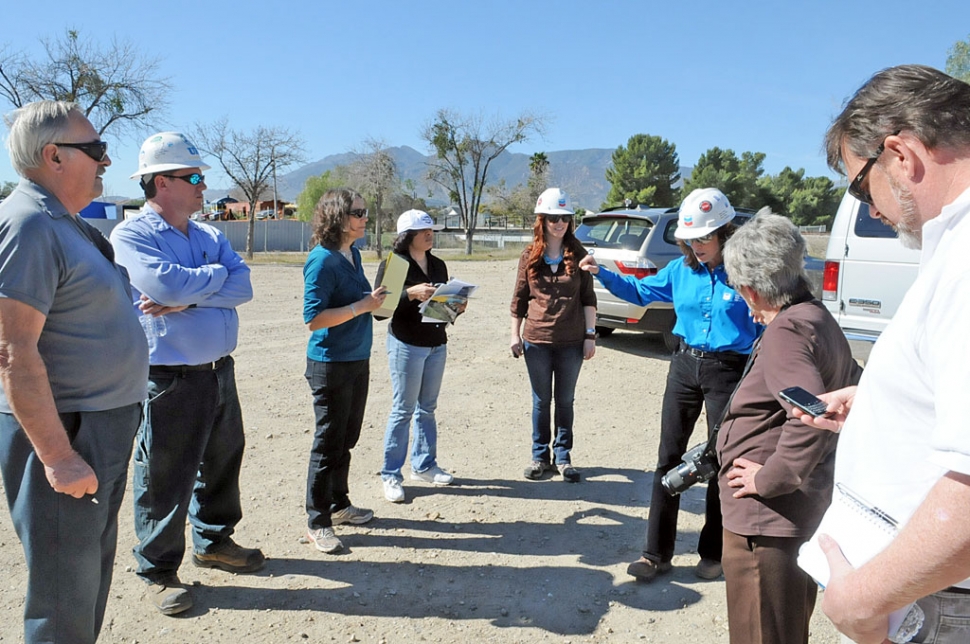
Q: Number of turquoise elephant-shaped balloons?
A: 0